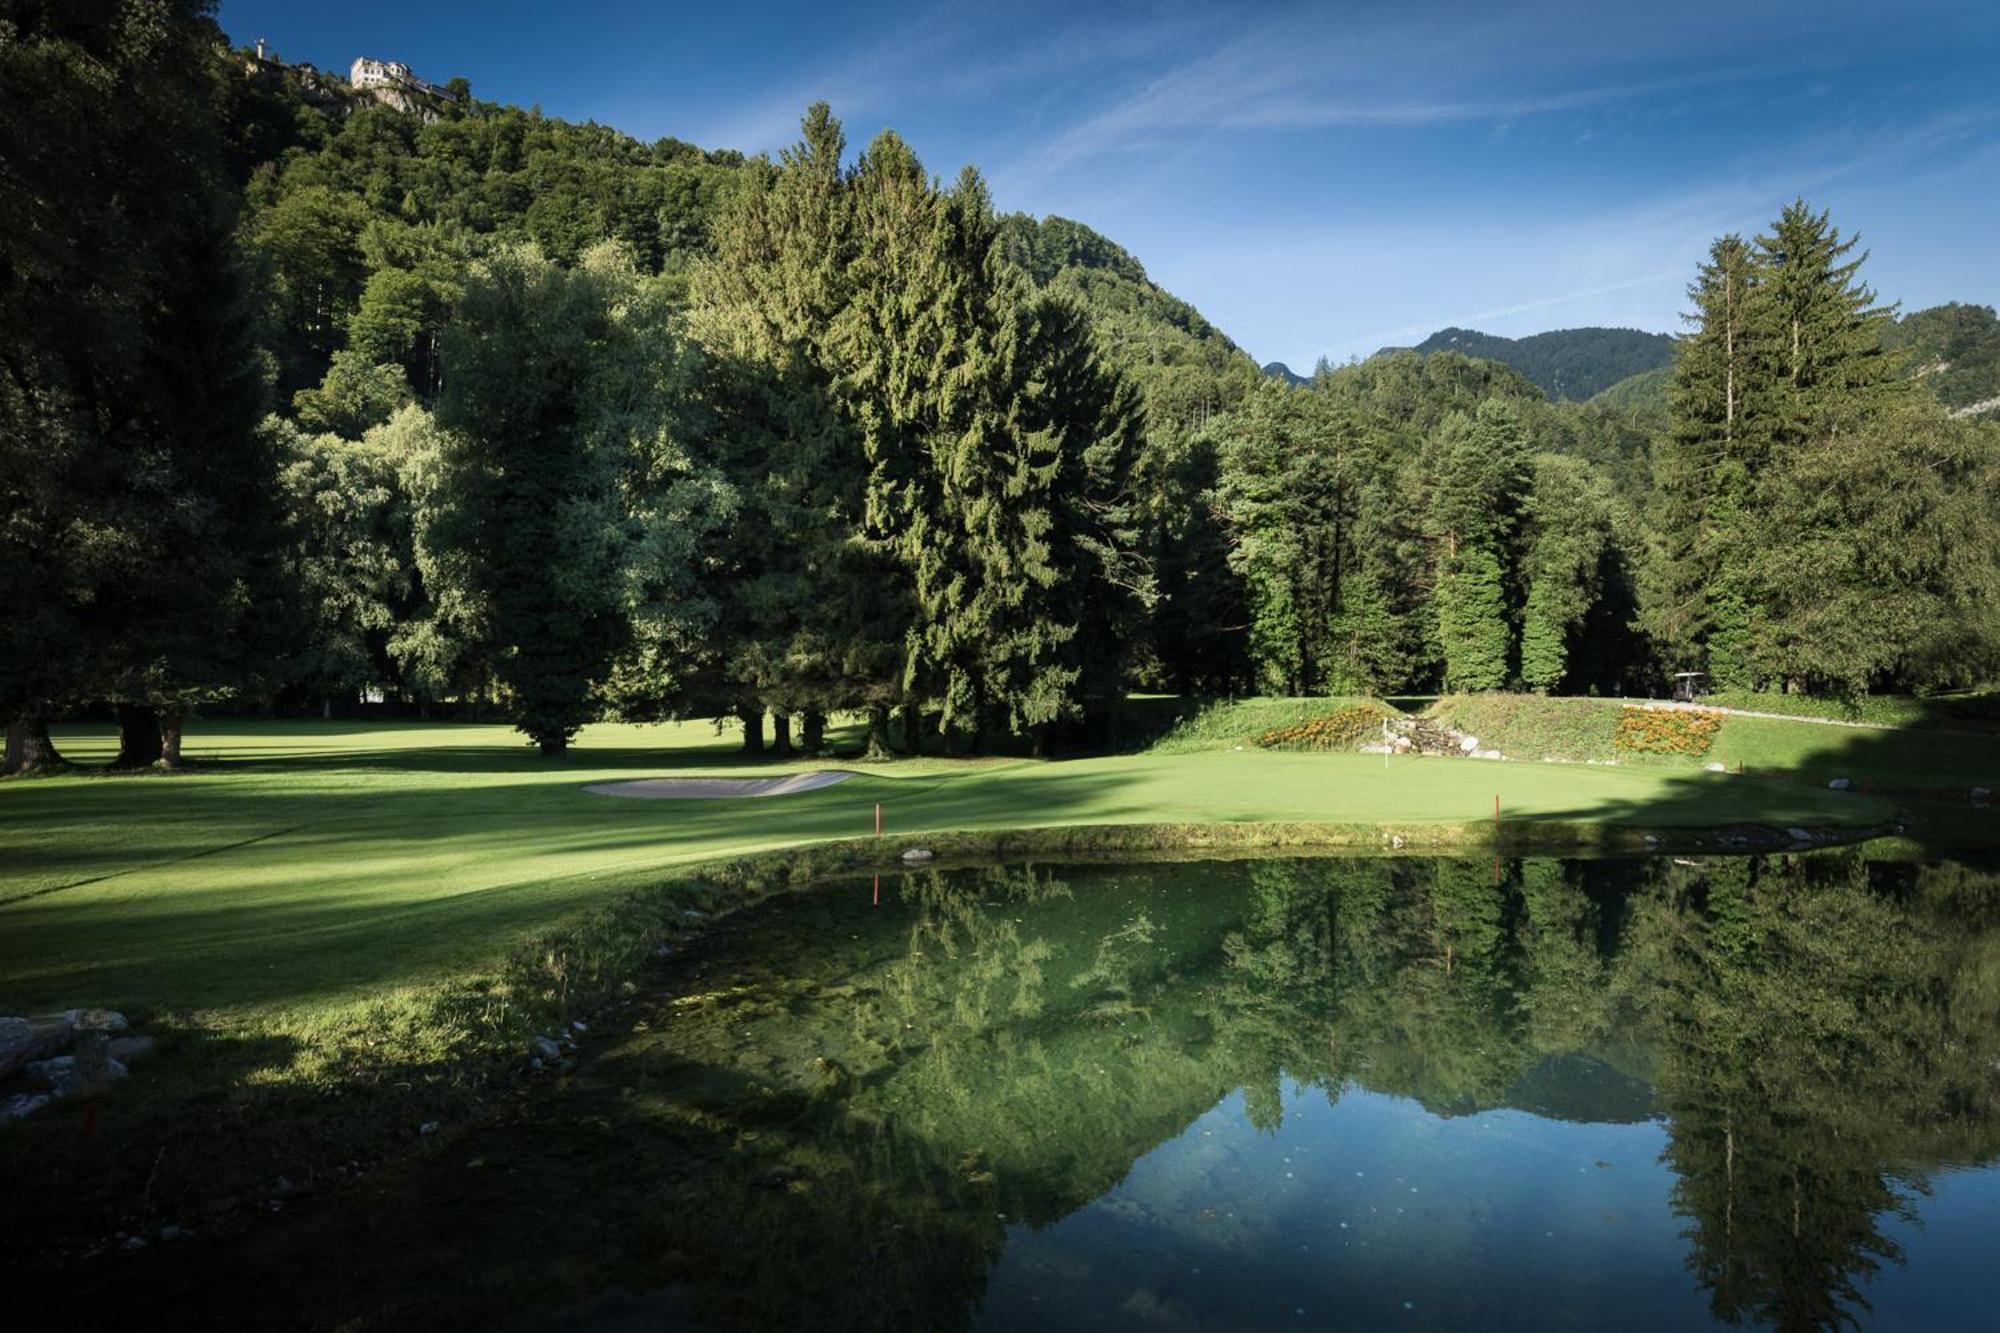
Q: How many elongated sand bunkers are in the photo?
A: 1